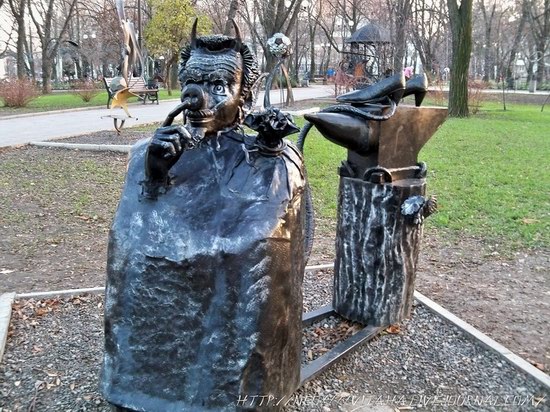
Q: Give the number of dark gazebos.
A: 1